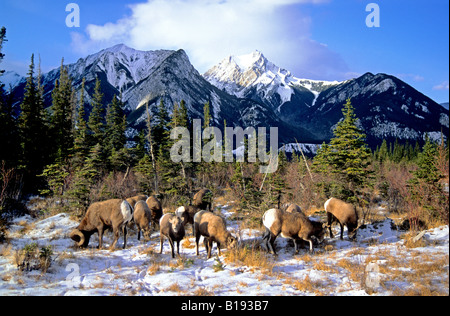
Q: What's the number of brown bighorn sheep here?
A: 11